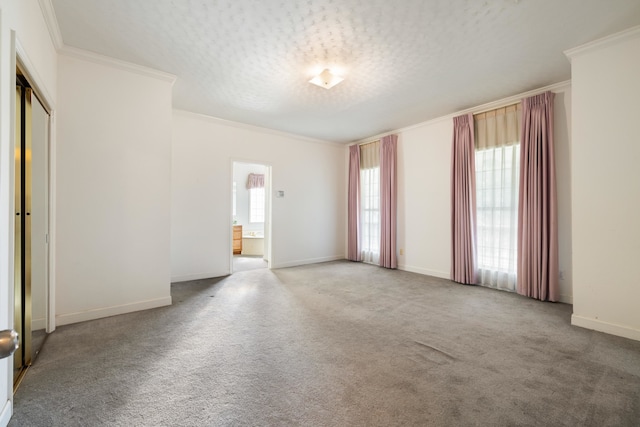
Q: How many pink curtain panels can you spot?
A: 4